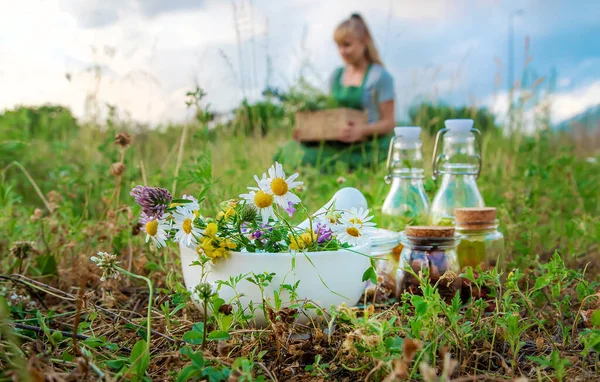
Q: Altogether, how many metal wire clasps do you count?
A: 2